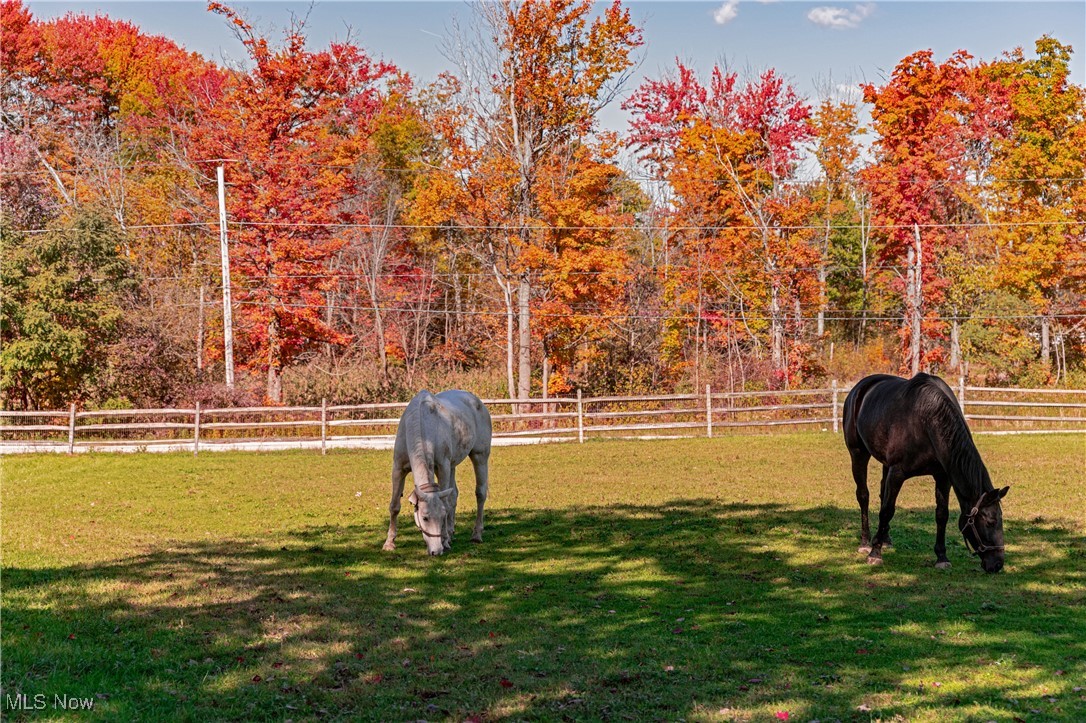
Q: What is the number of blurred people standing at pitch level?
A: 0